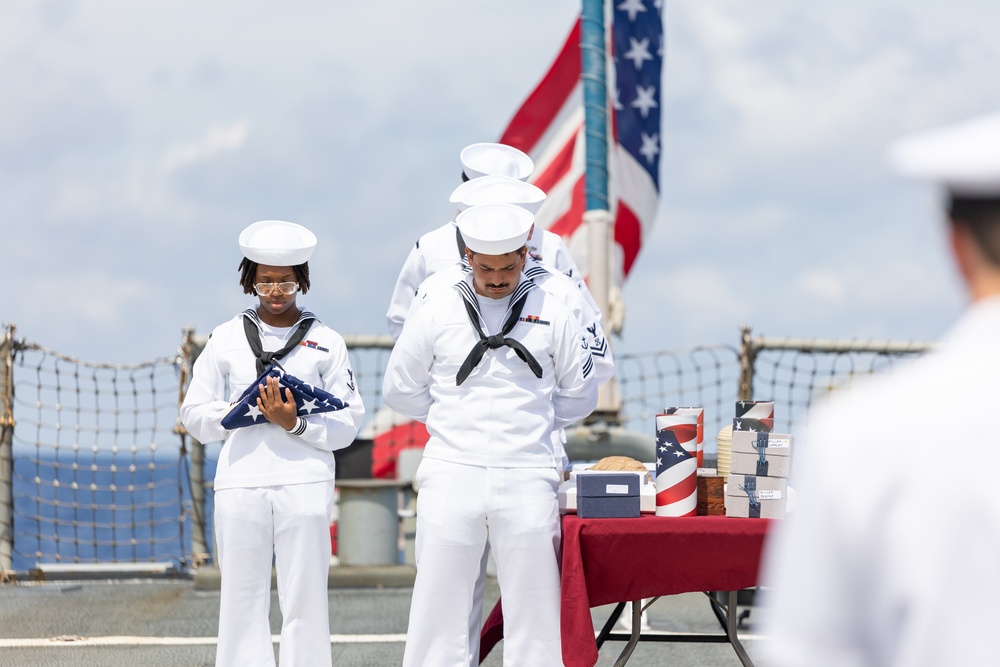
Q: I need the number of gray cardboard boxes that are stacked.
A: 2